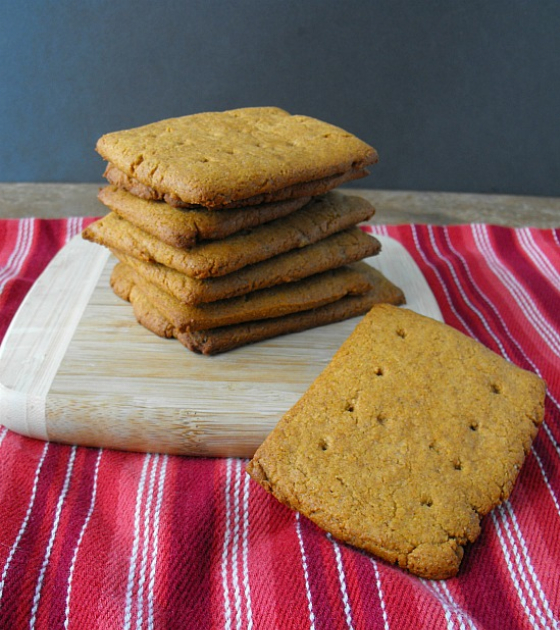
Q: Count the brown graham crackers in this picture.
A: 8